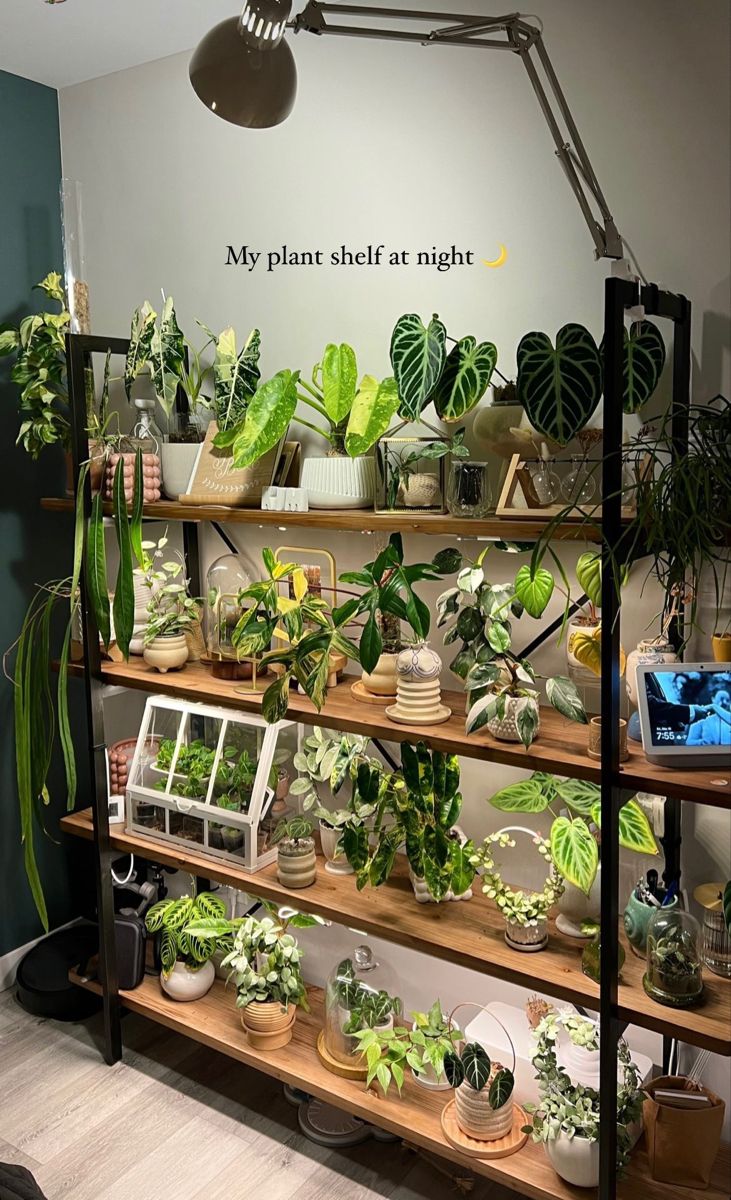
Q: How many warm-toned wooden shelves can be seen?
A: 4